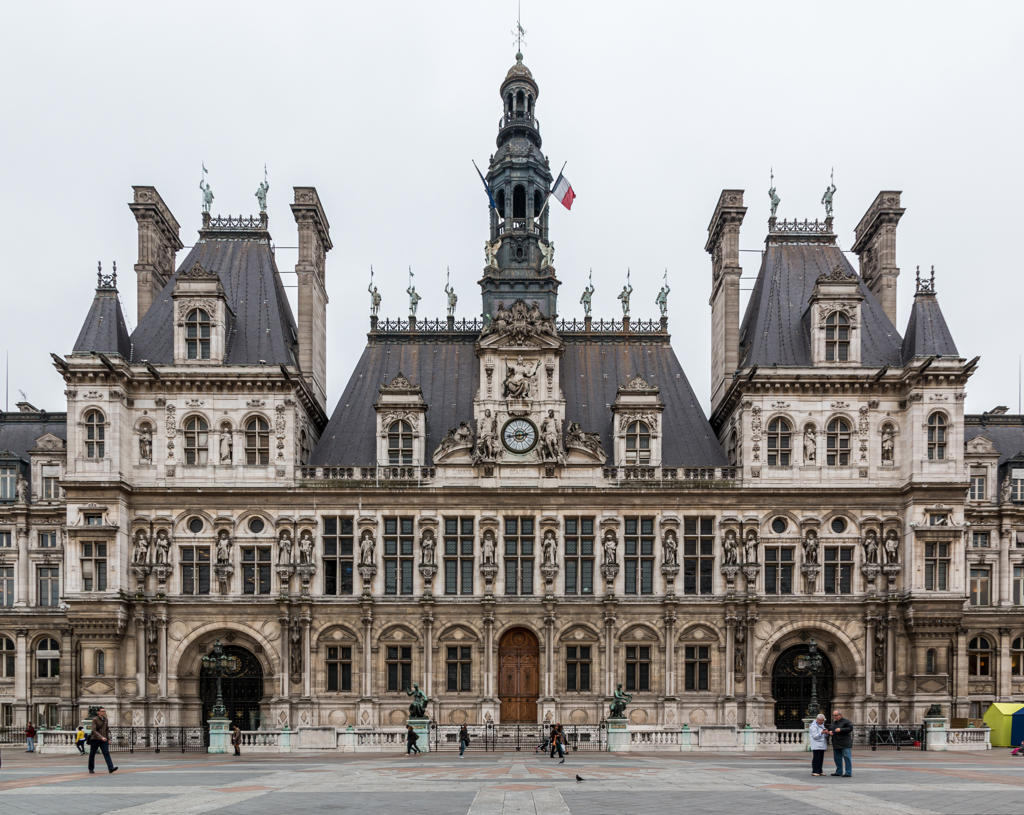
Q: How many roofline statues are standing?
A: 10